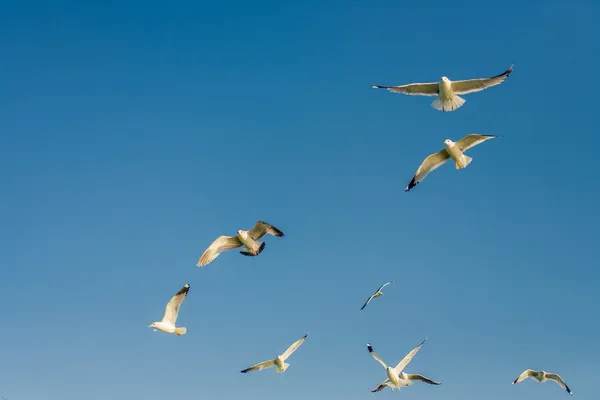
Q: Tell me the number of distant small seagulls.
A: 1